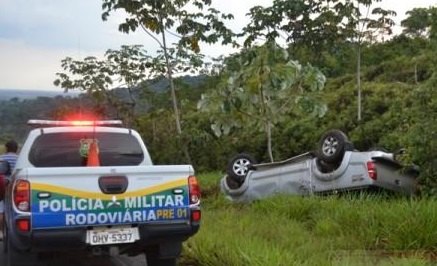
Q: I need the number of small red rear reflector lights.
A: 2